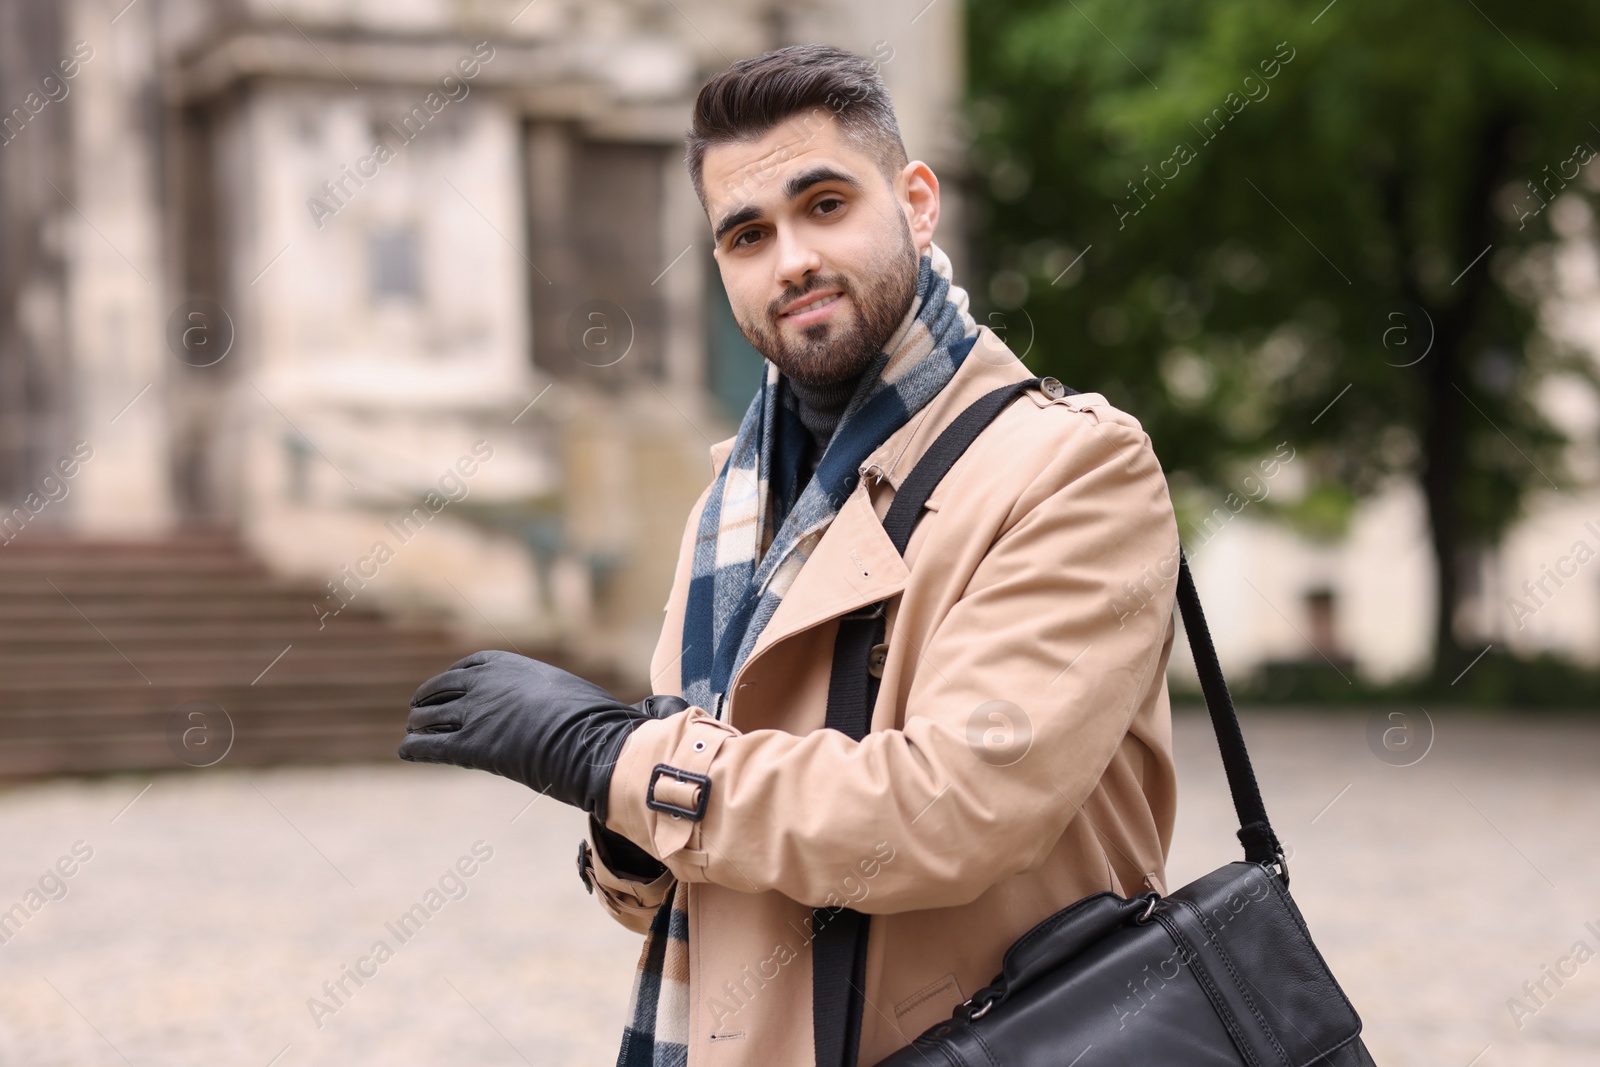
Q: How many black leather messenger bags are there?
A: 1